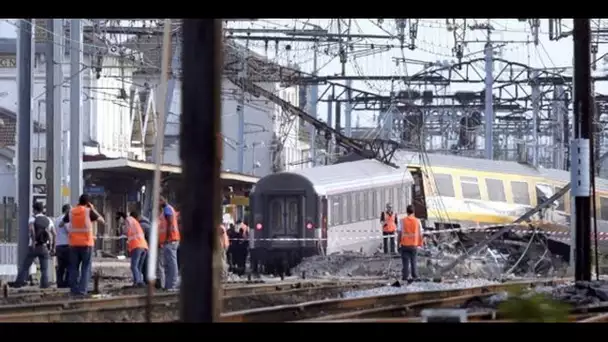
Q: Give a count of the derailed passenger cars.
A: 2